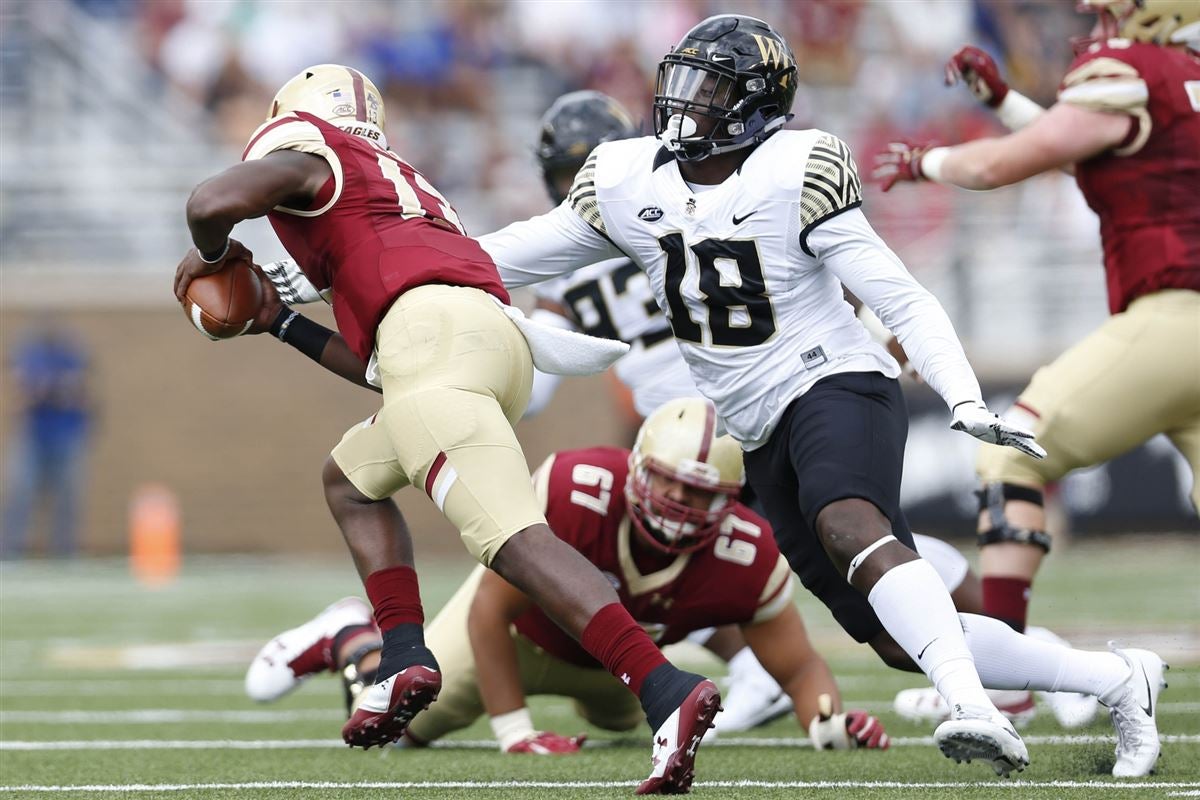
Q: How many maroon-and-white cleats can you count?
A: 4